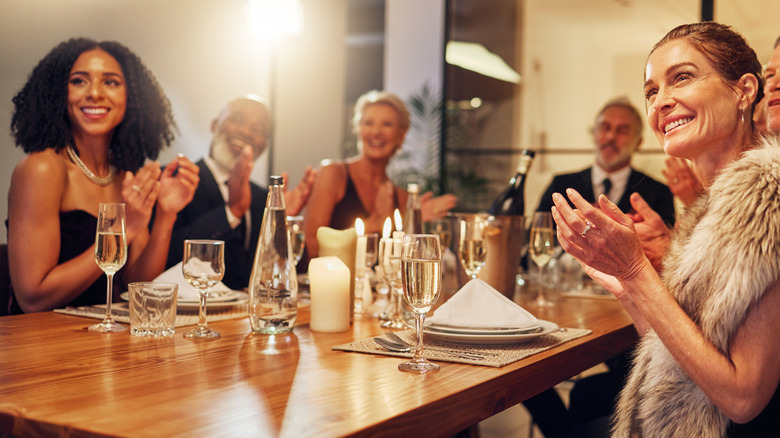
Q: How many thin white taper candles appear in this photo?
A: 3